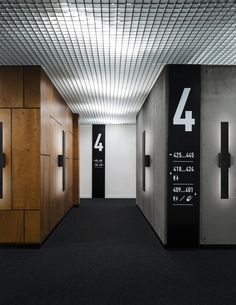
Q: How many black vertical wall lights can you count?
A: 4